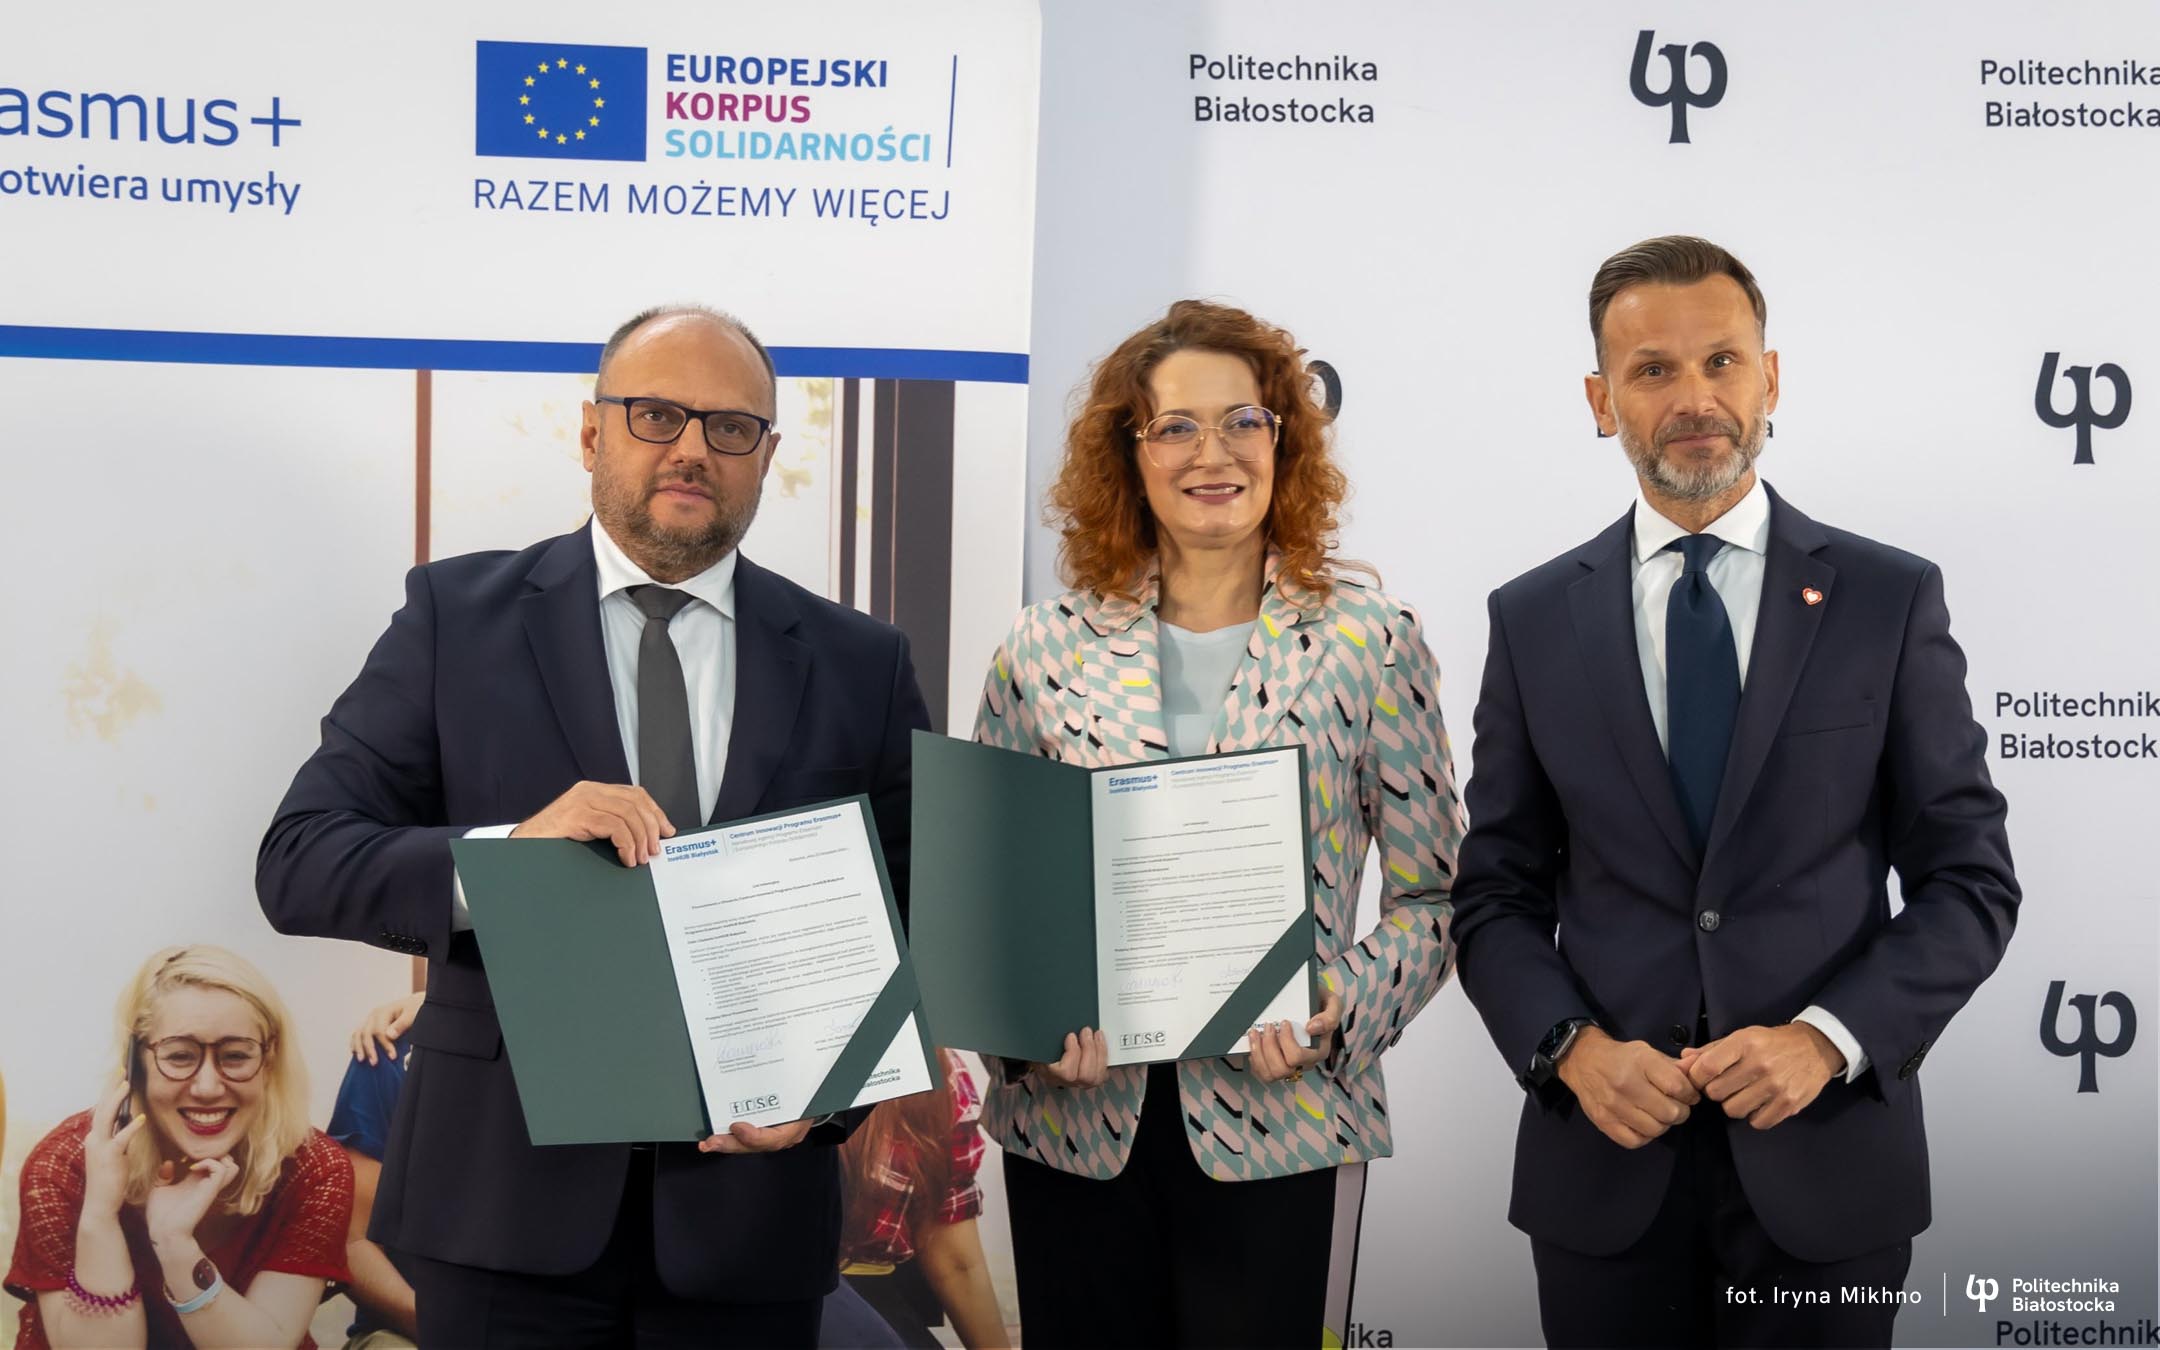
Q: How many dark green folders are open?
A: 2